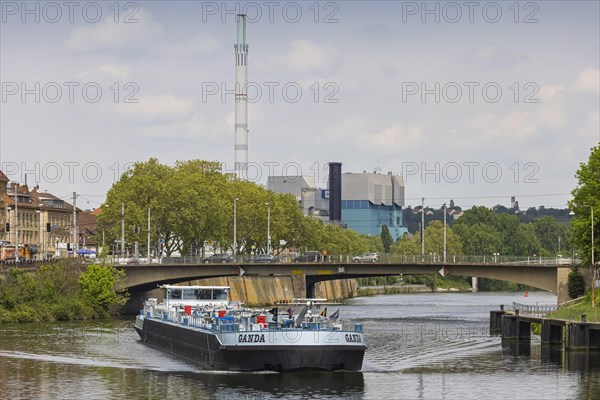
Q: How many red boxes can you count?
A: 3